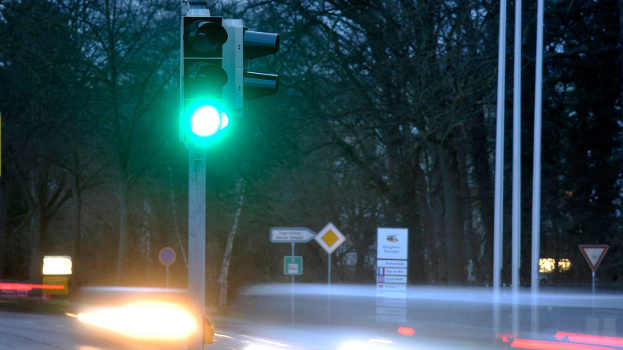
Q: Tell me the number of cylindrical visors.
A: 5